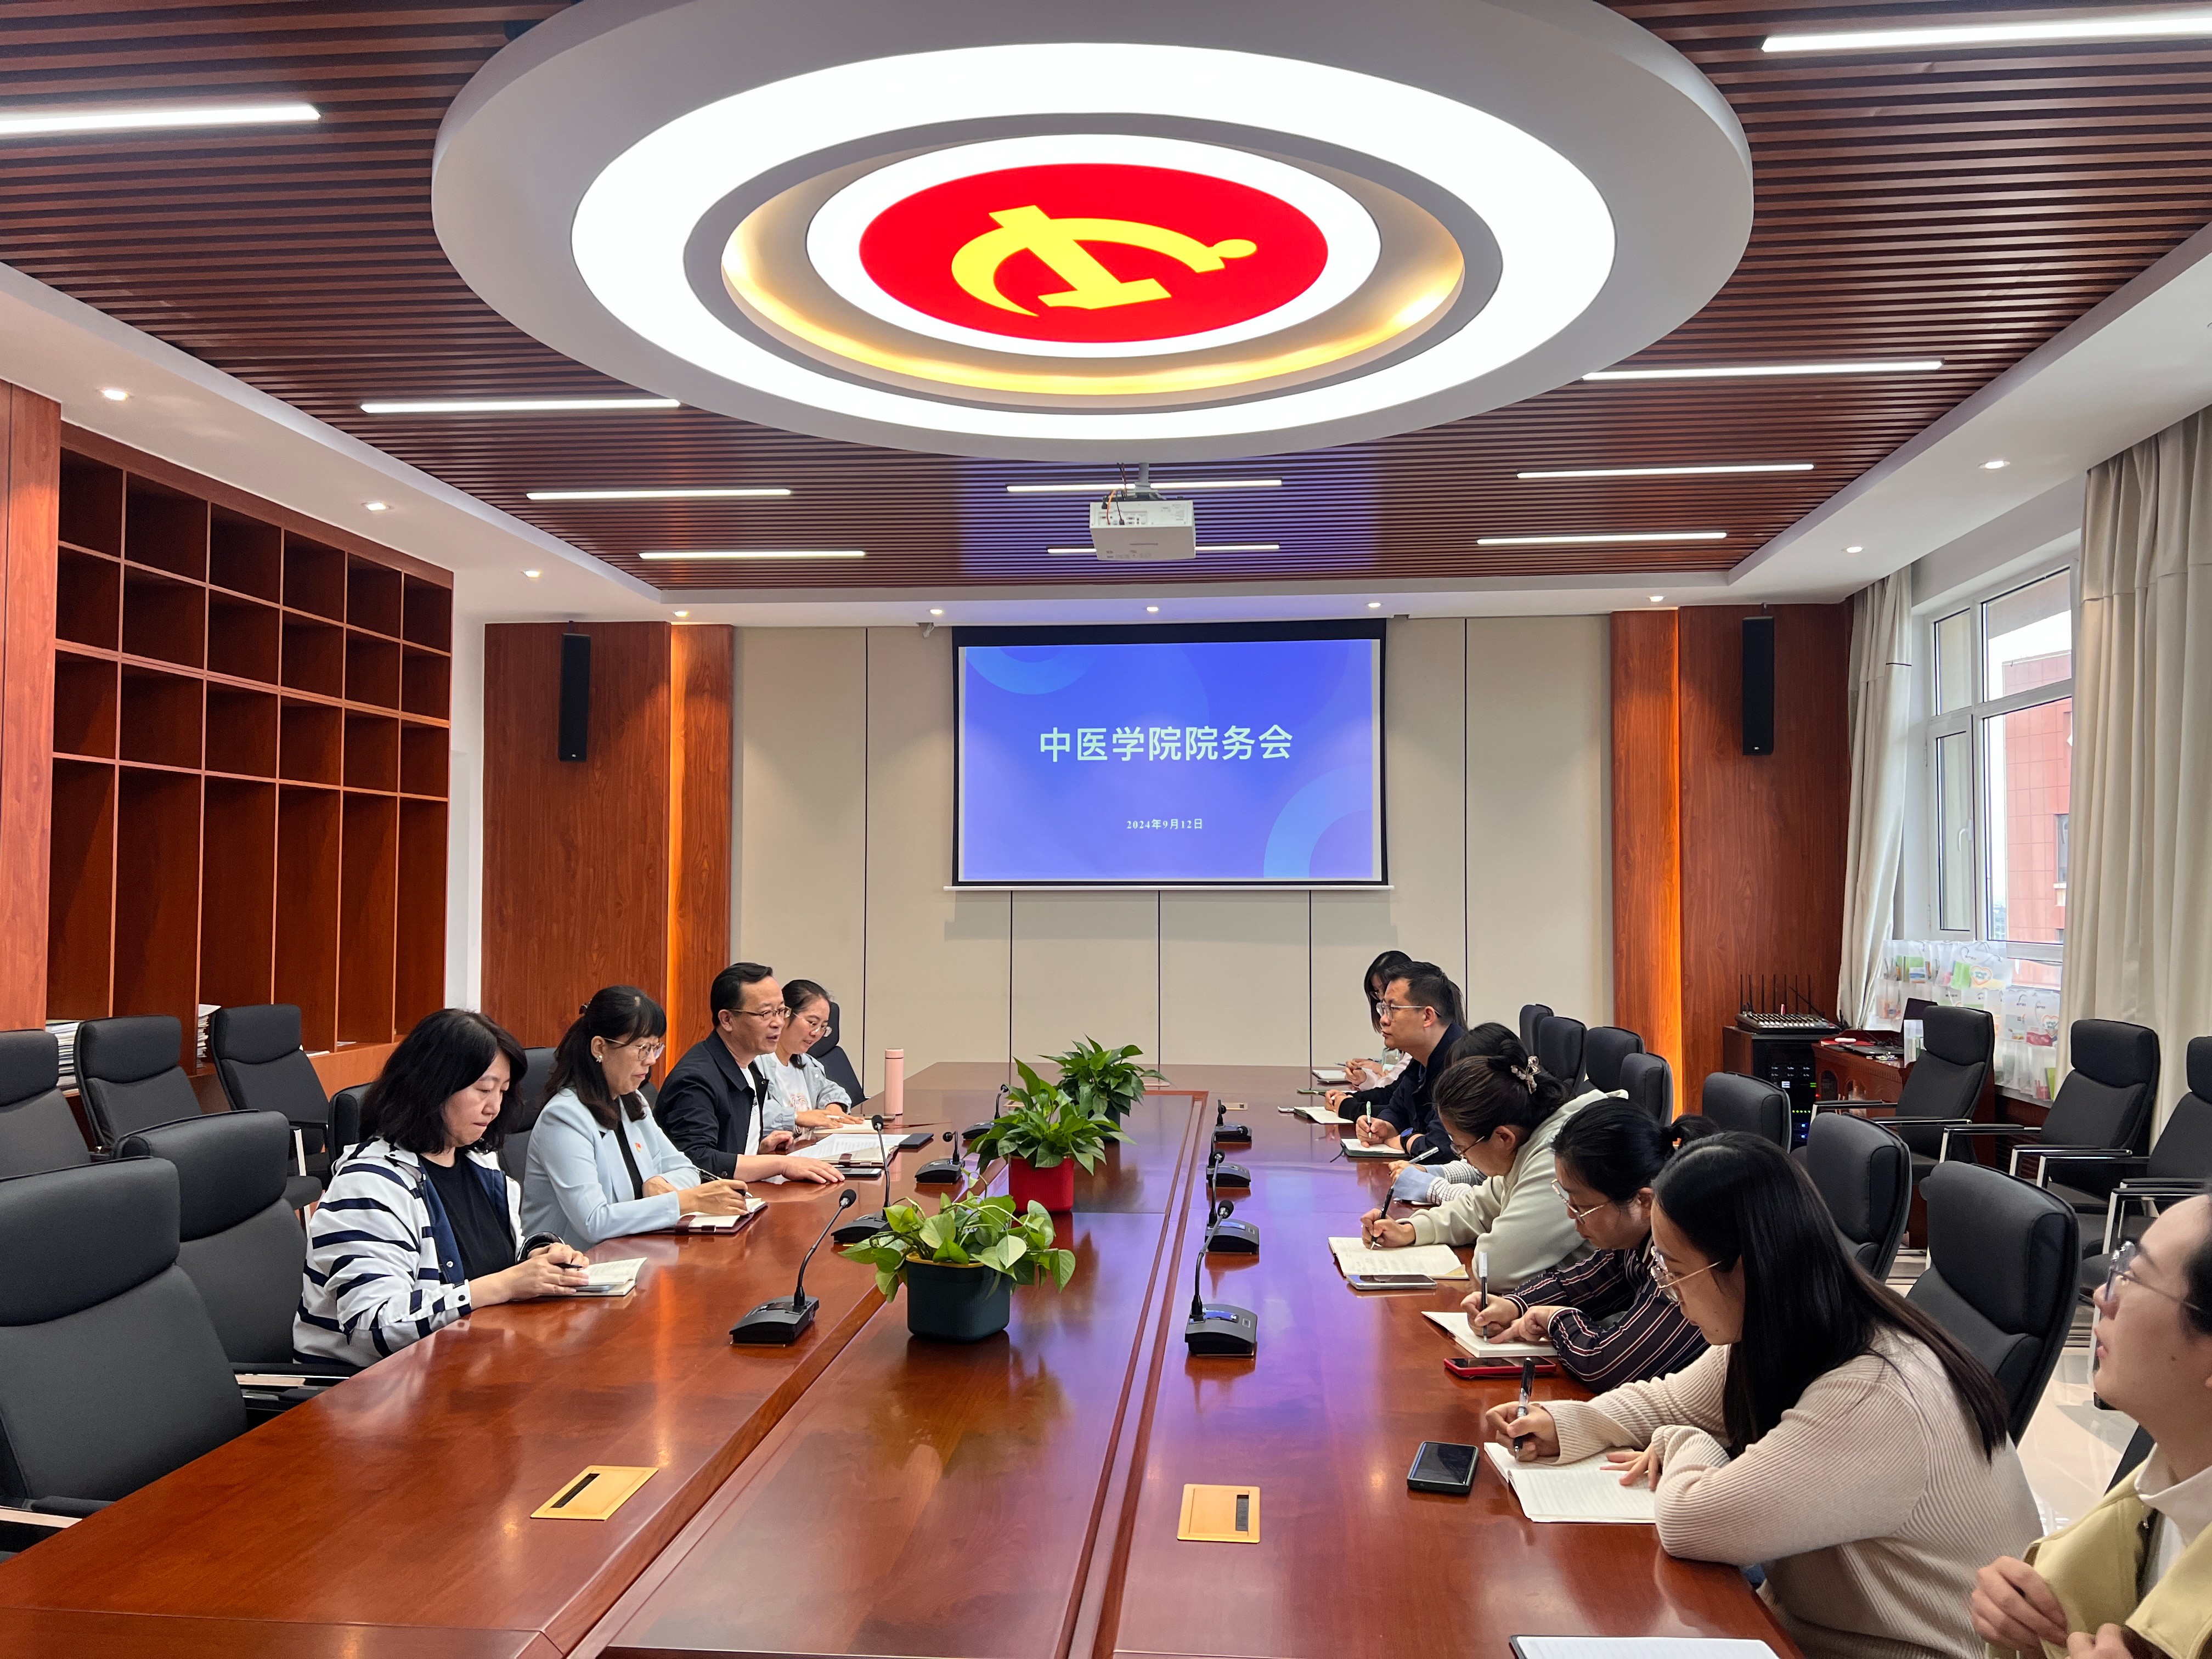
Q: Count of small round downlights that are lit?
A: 10